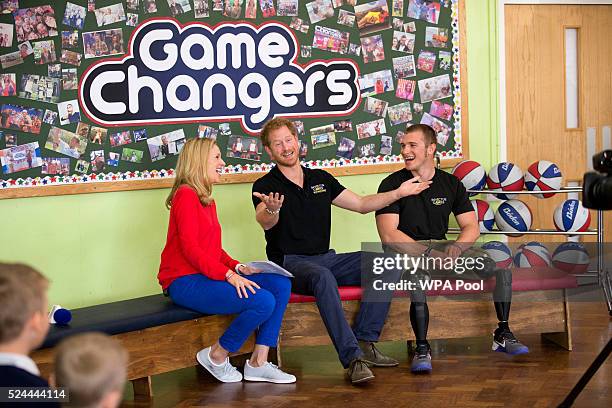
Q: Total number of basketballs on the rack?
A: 9